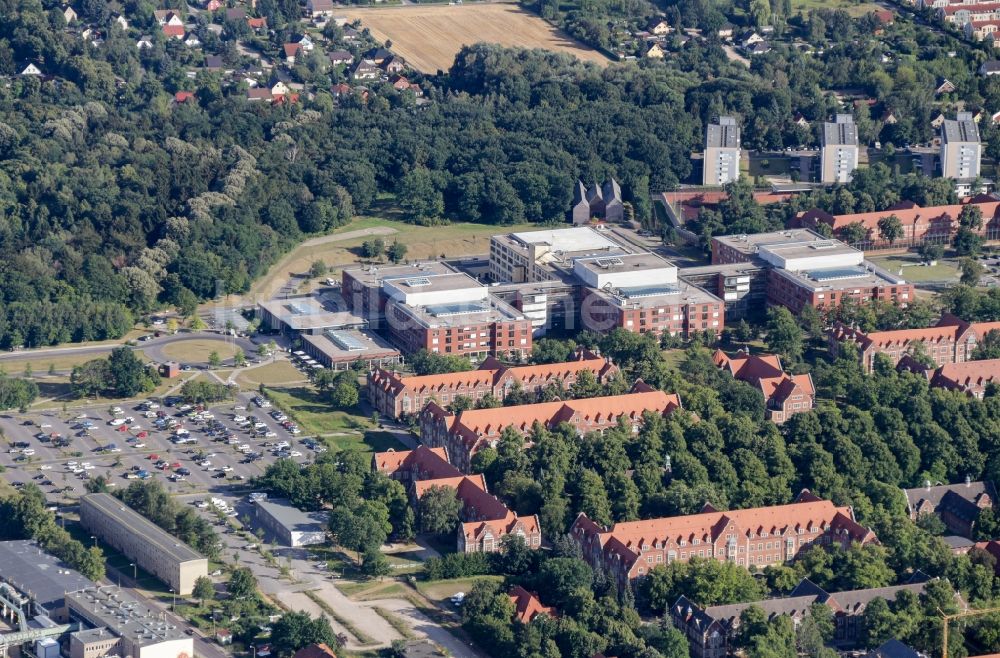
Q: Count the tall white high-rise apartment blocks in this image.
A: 3